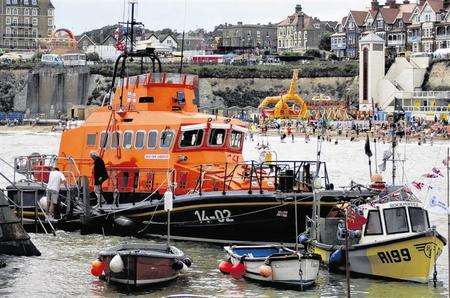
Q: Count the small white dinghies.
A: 1